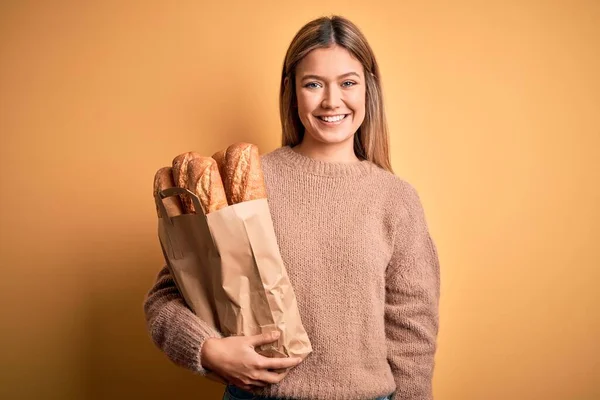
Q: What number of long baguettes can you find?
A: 5